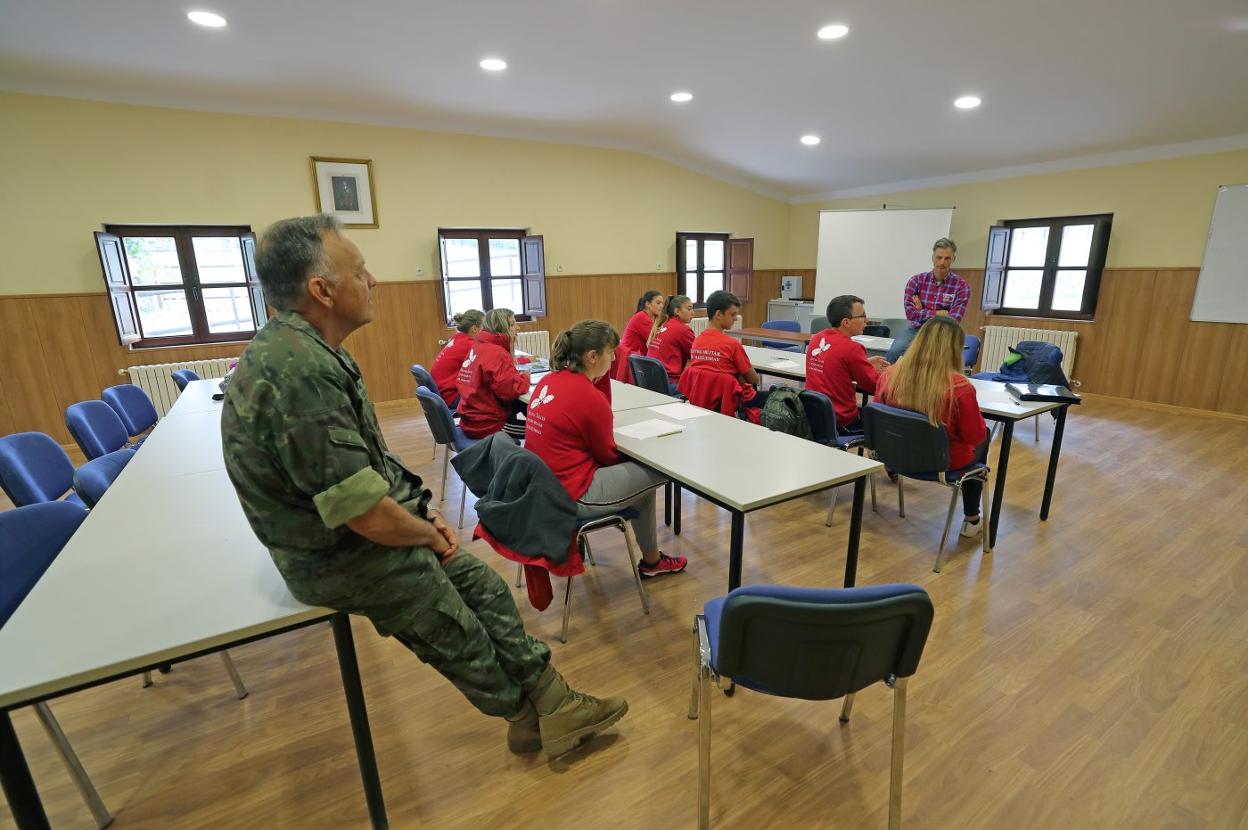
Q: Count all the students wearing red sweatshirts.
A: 8